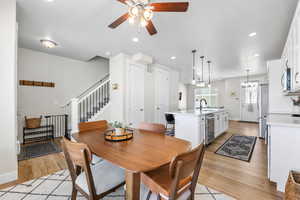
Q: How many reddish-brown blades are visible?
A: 4